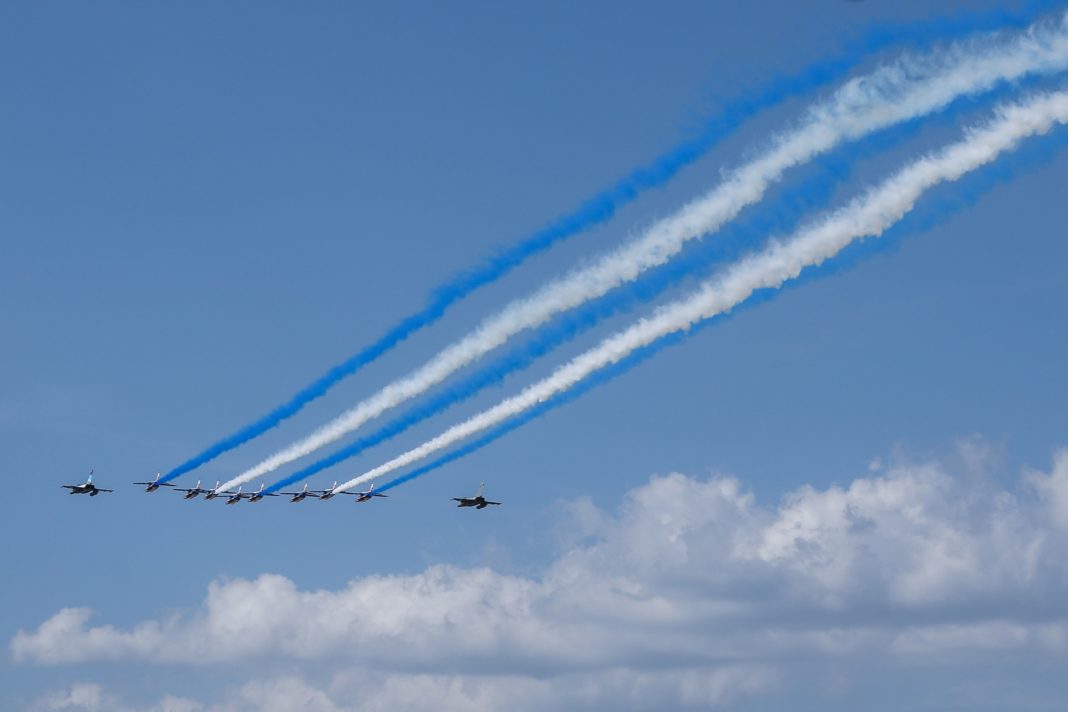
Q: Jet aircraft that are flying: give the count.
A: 10